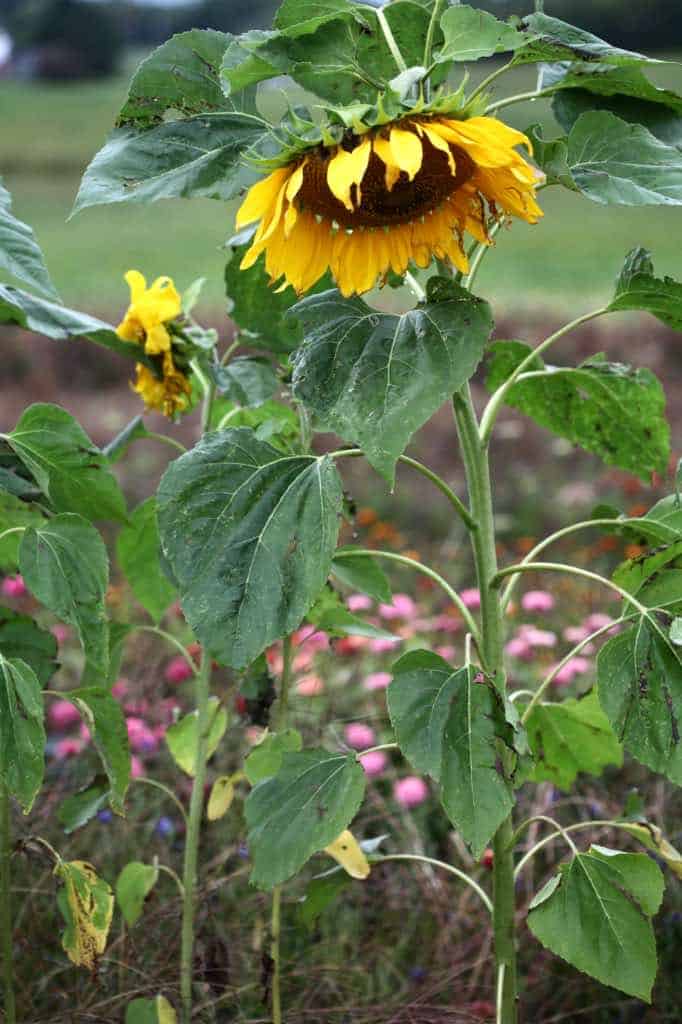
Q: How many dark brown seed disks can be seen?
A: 1